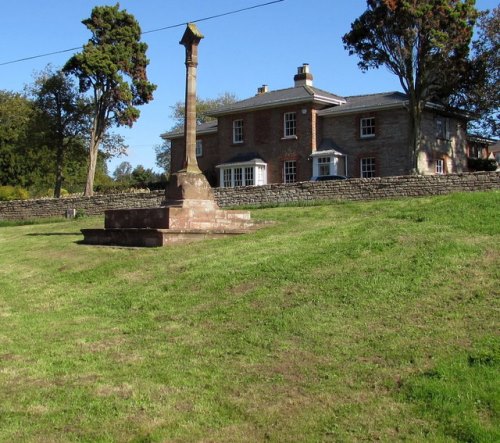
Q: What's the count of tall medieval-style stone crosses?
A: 1